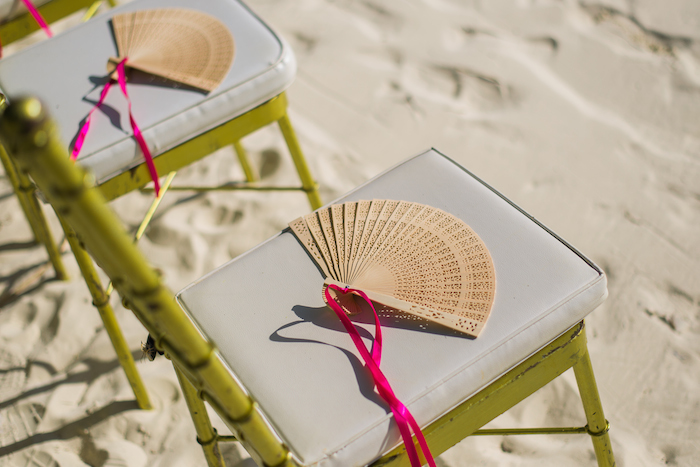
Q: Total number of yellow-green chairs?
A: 3